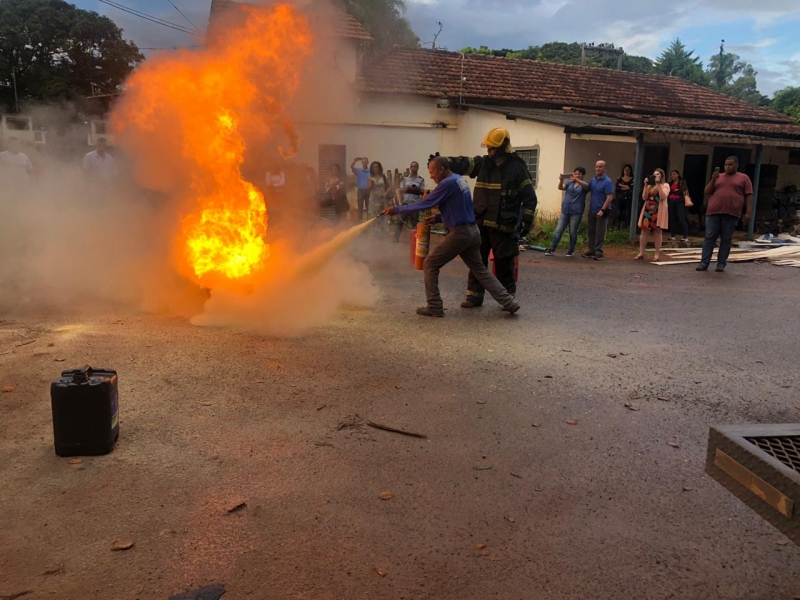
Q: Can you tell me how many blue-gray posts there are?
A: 2